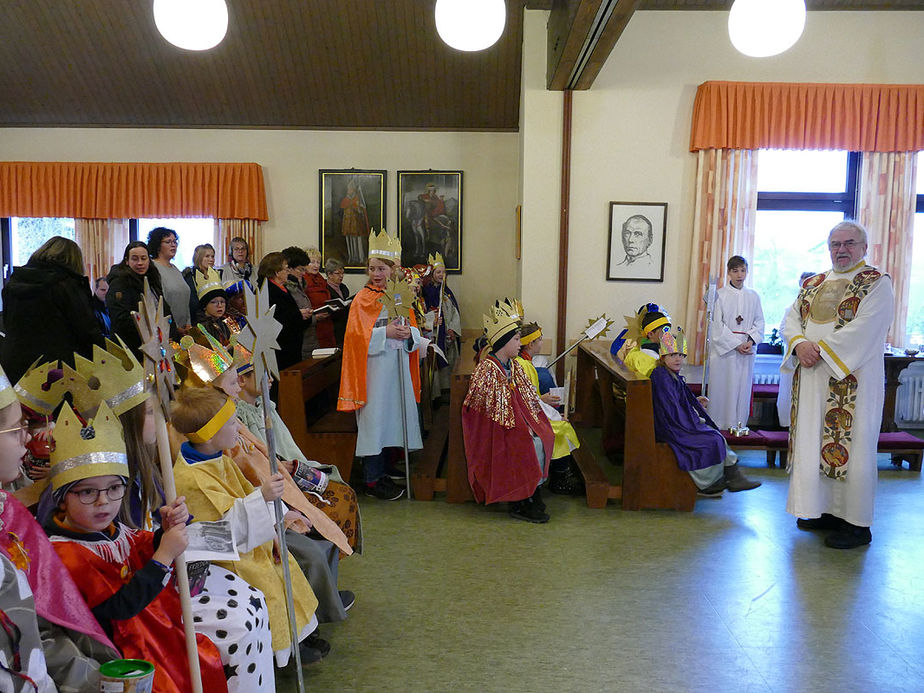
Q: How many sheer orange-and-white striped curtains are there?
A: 4